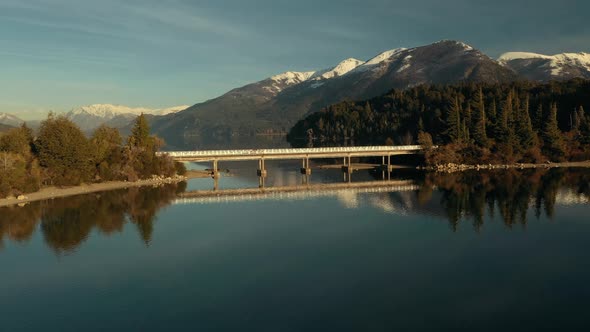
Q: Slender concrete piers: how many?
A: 5